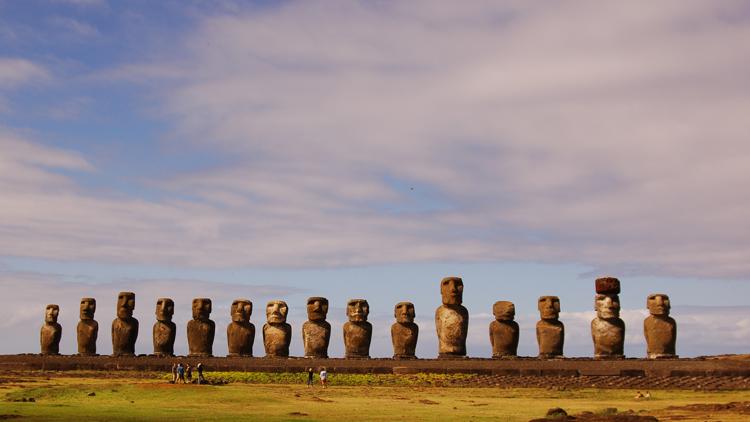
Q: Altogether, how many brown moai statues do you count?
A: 15